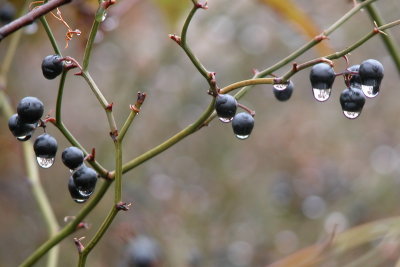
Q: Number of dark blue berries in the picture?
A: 14